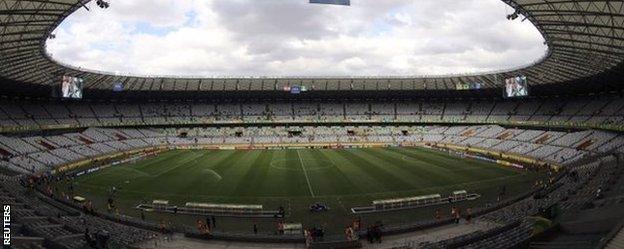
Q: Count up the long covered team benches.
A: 2